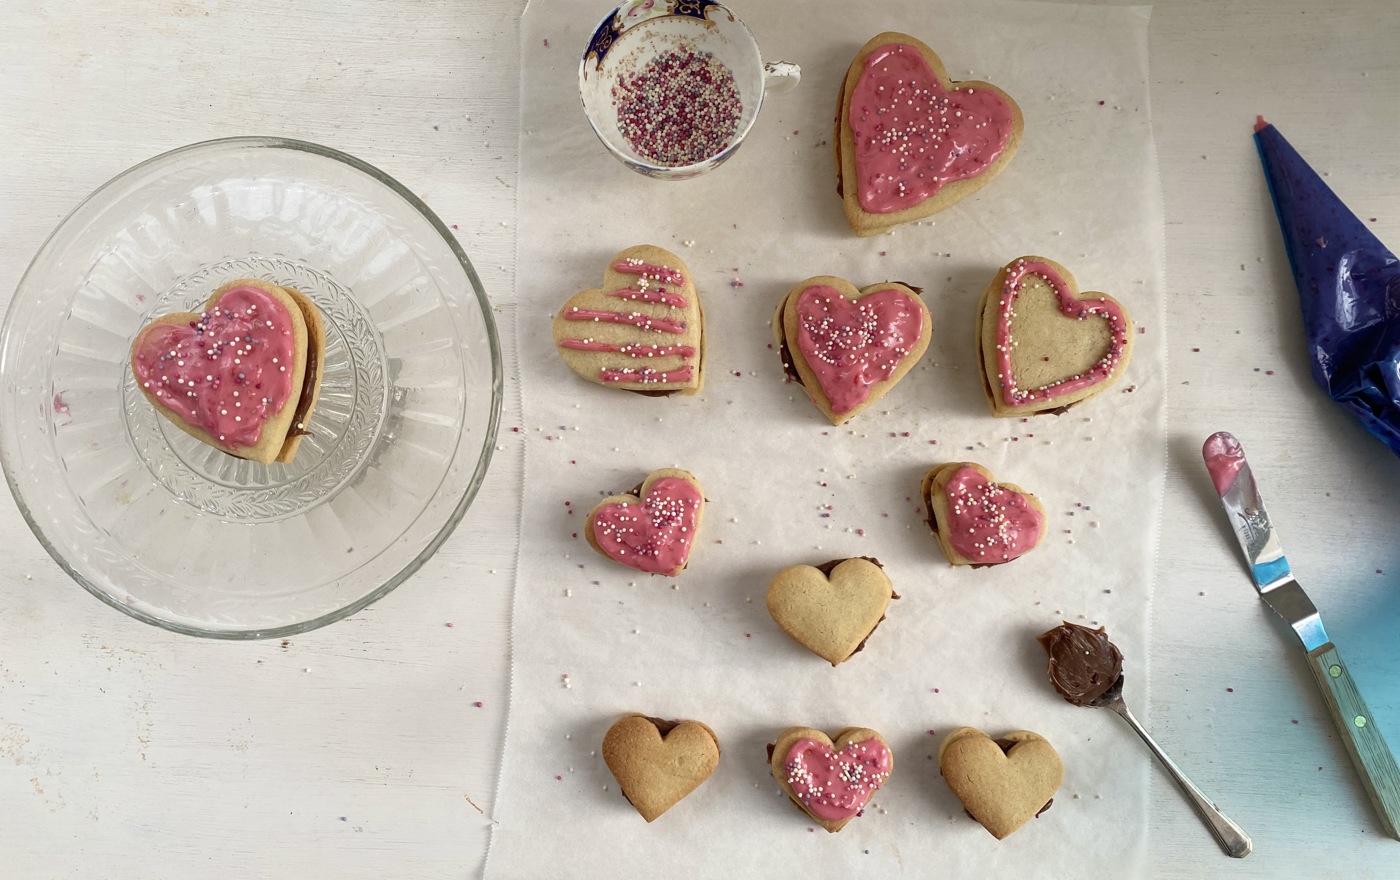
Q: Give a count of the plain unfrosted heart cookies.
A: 3